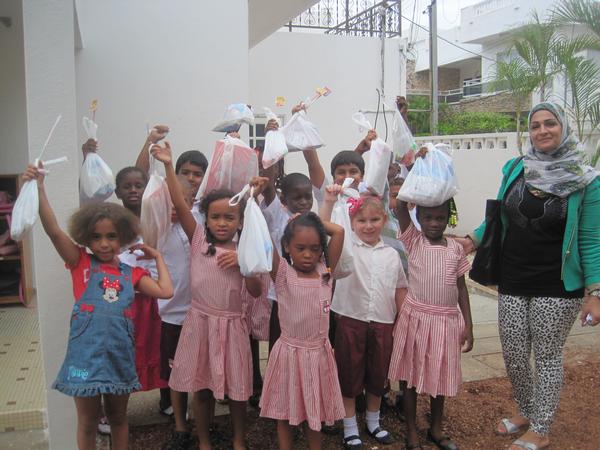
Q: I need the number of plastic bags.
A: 12